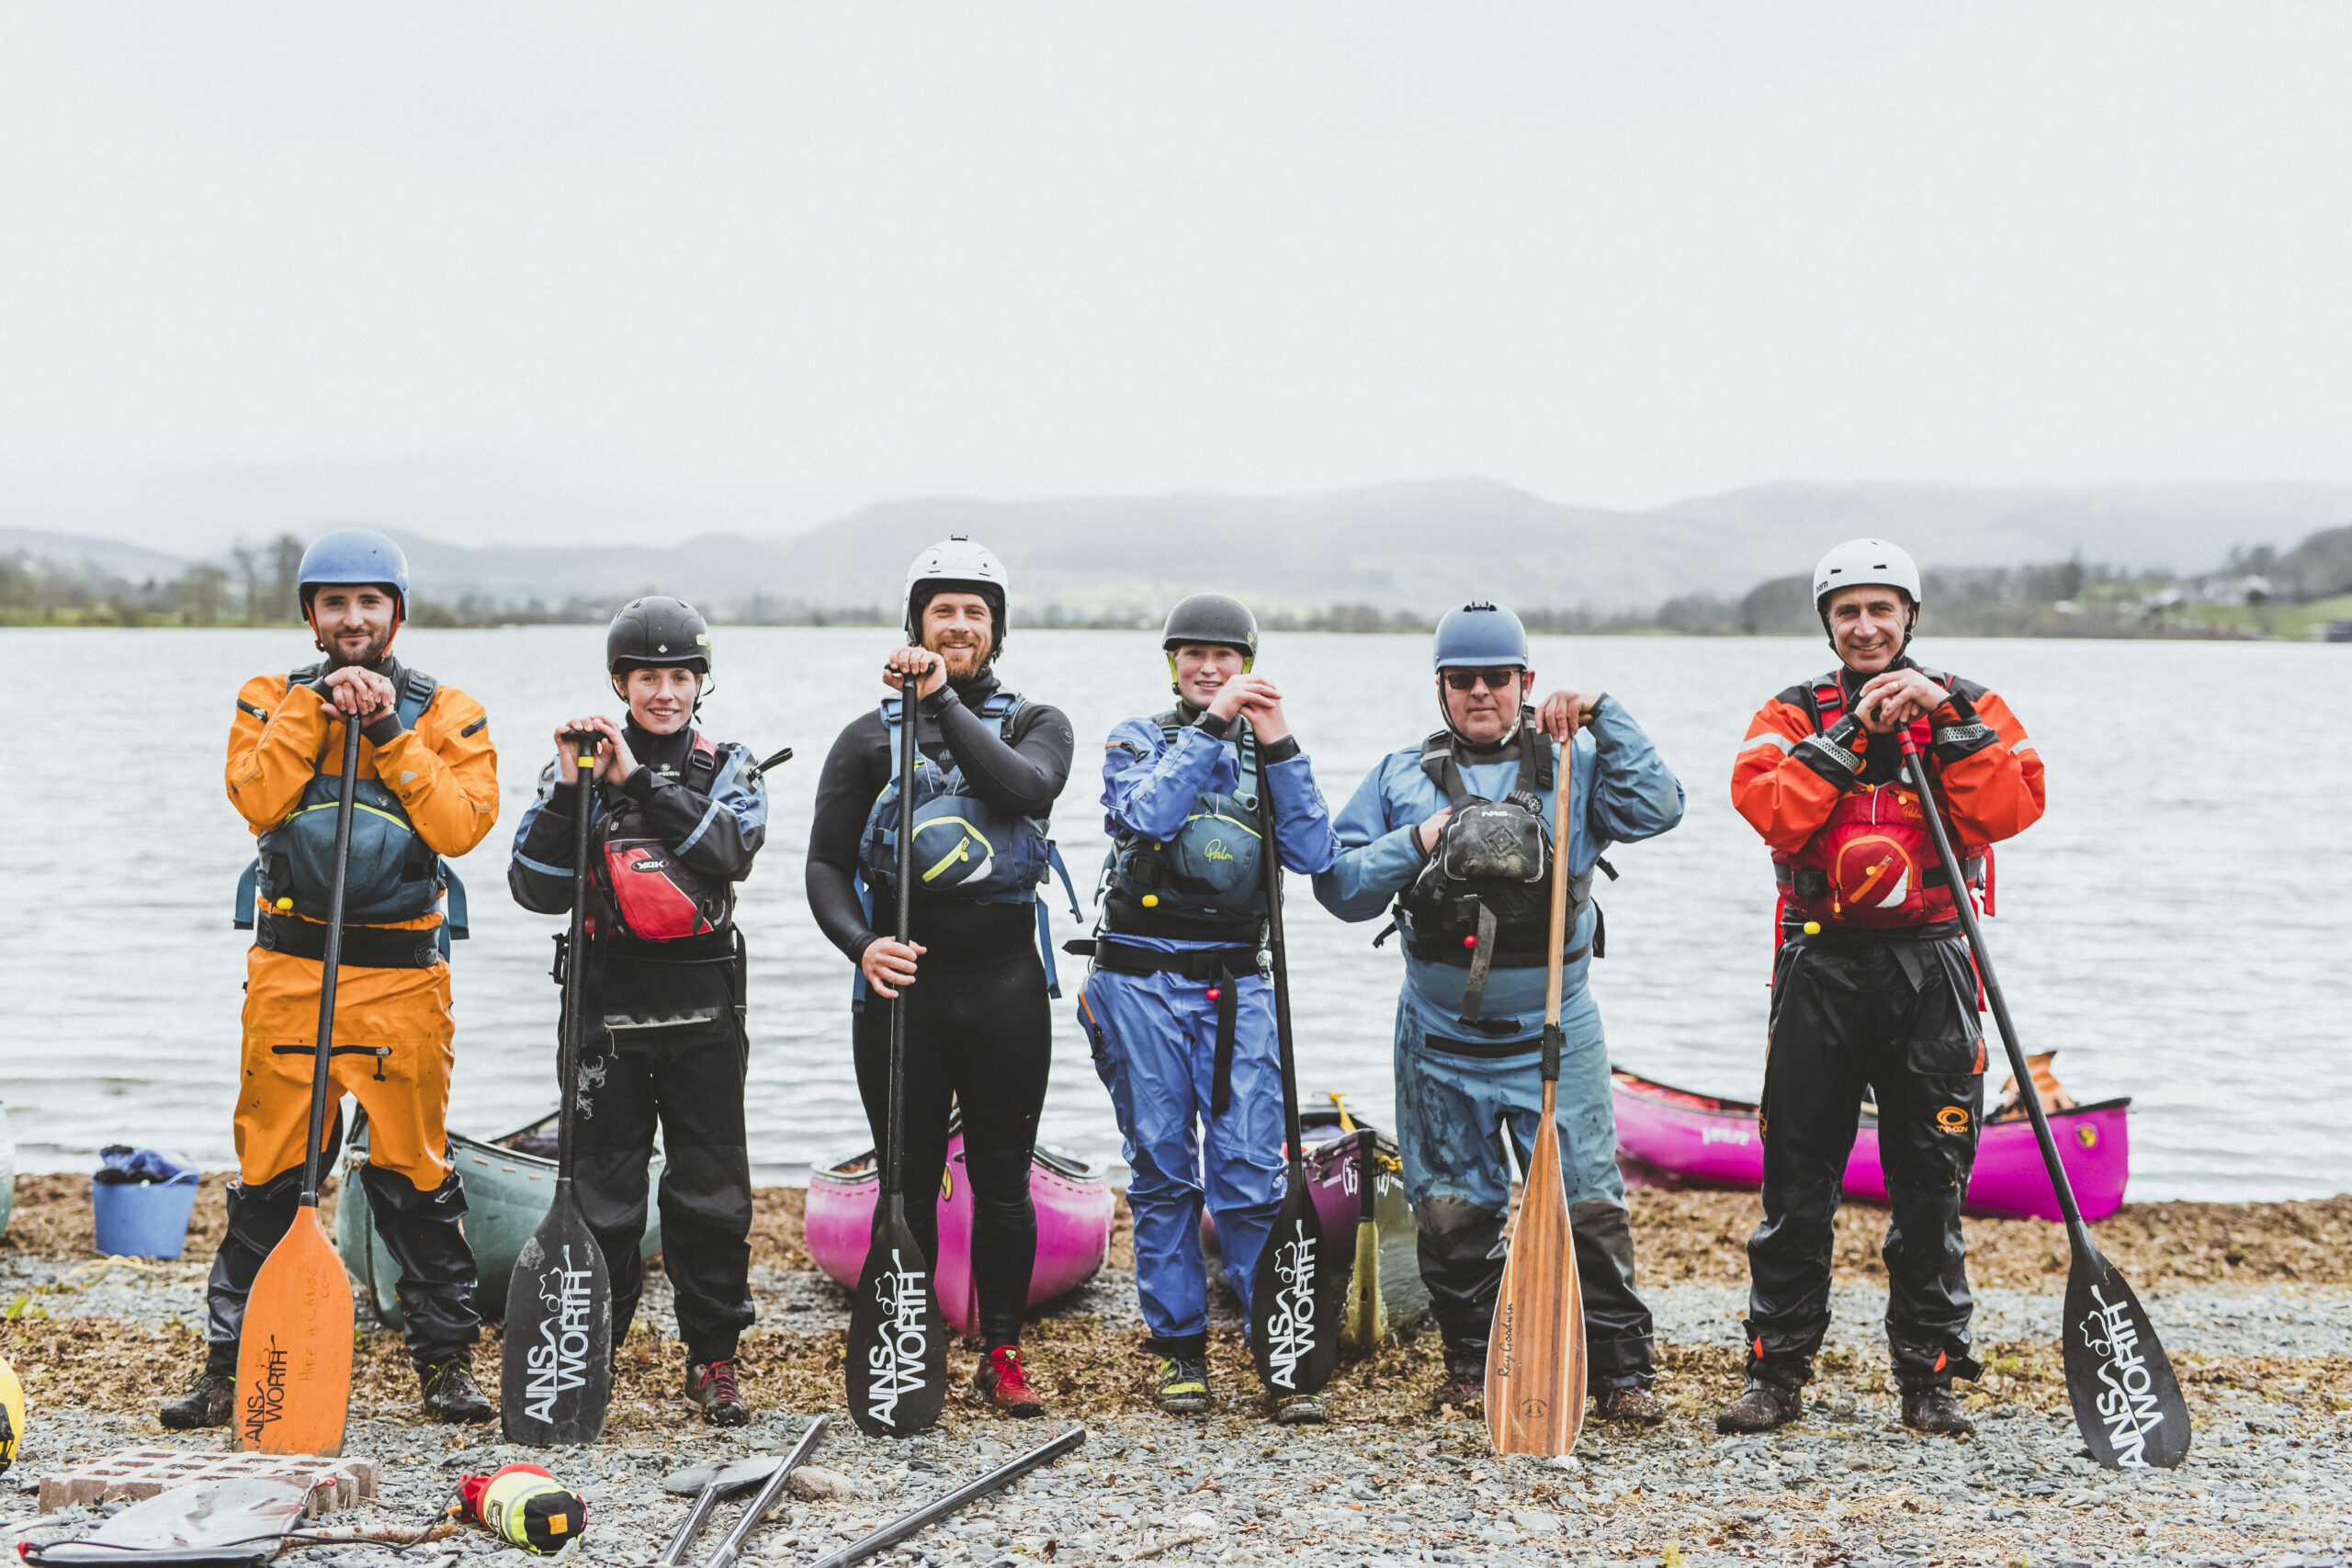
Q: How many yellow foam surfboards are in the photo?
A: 0